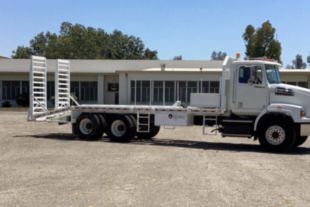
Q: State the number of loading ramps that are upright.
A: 2